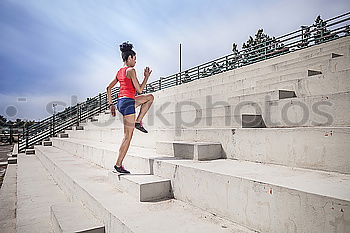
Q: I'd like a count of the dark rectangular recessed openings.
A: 4